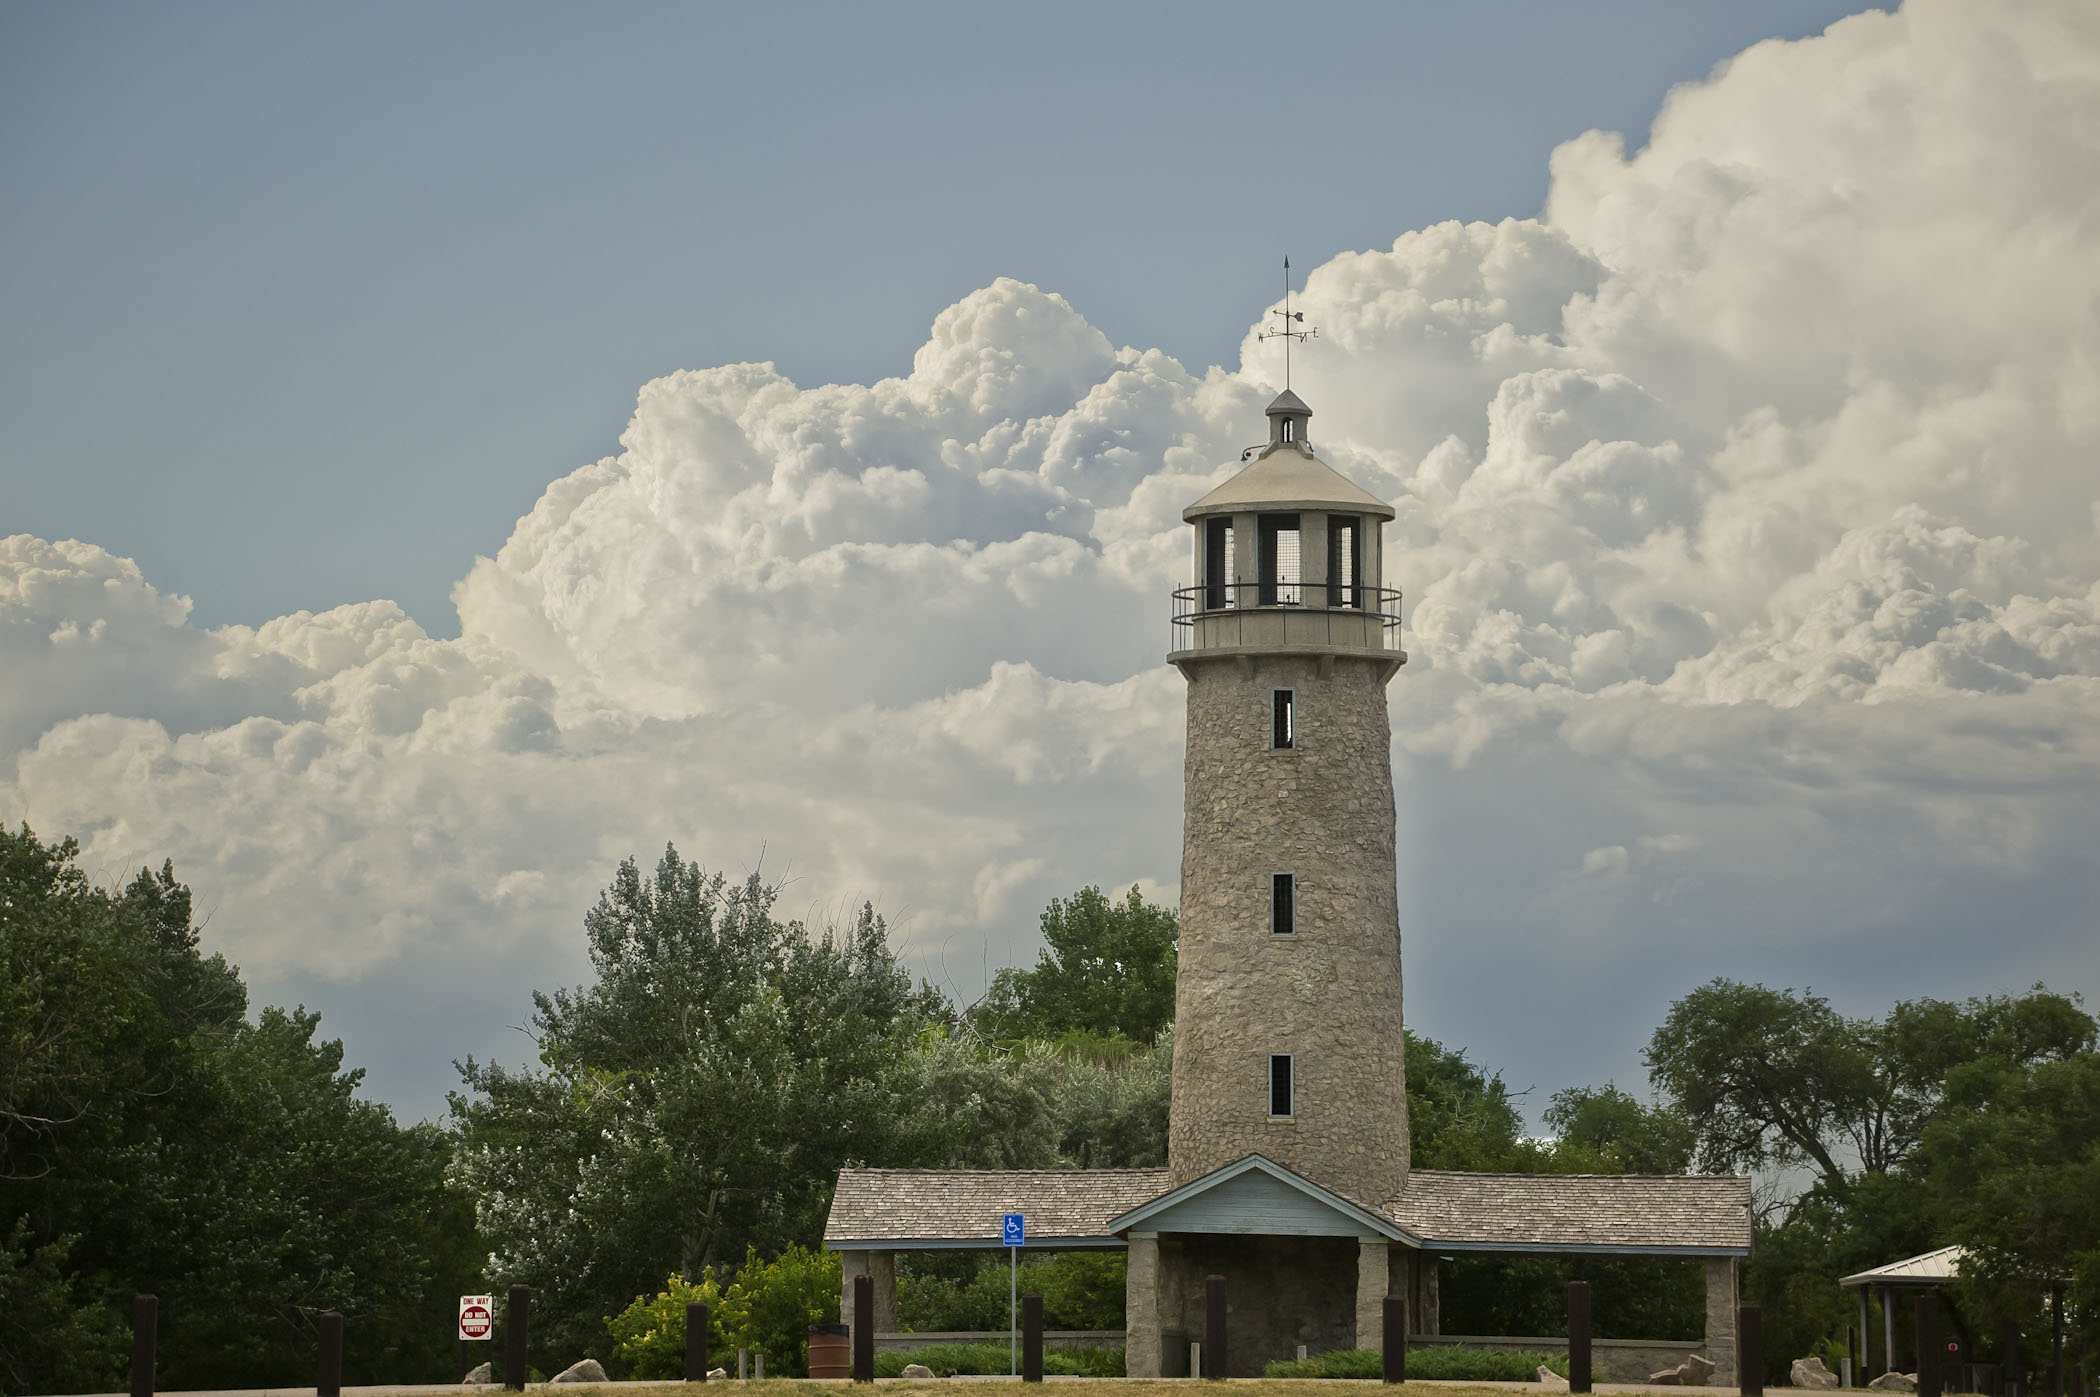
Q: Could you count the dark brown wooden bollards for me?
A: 11